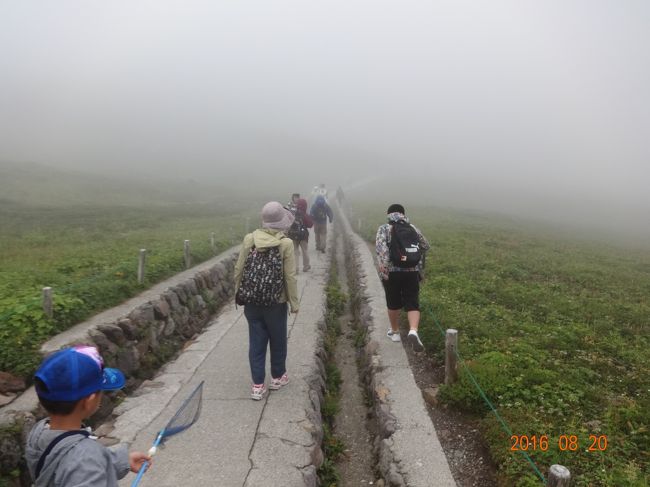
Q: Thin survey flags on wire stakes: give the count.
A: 0